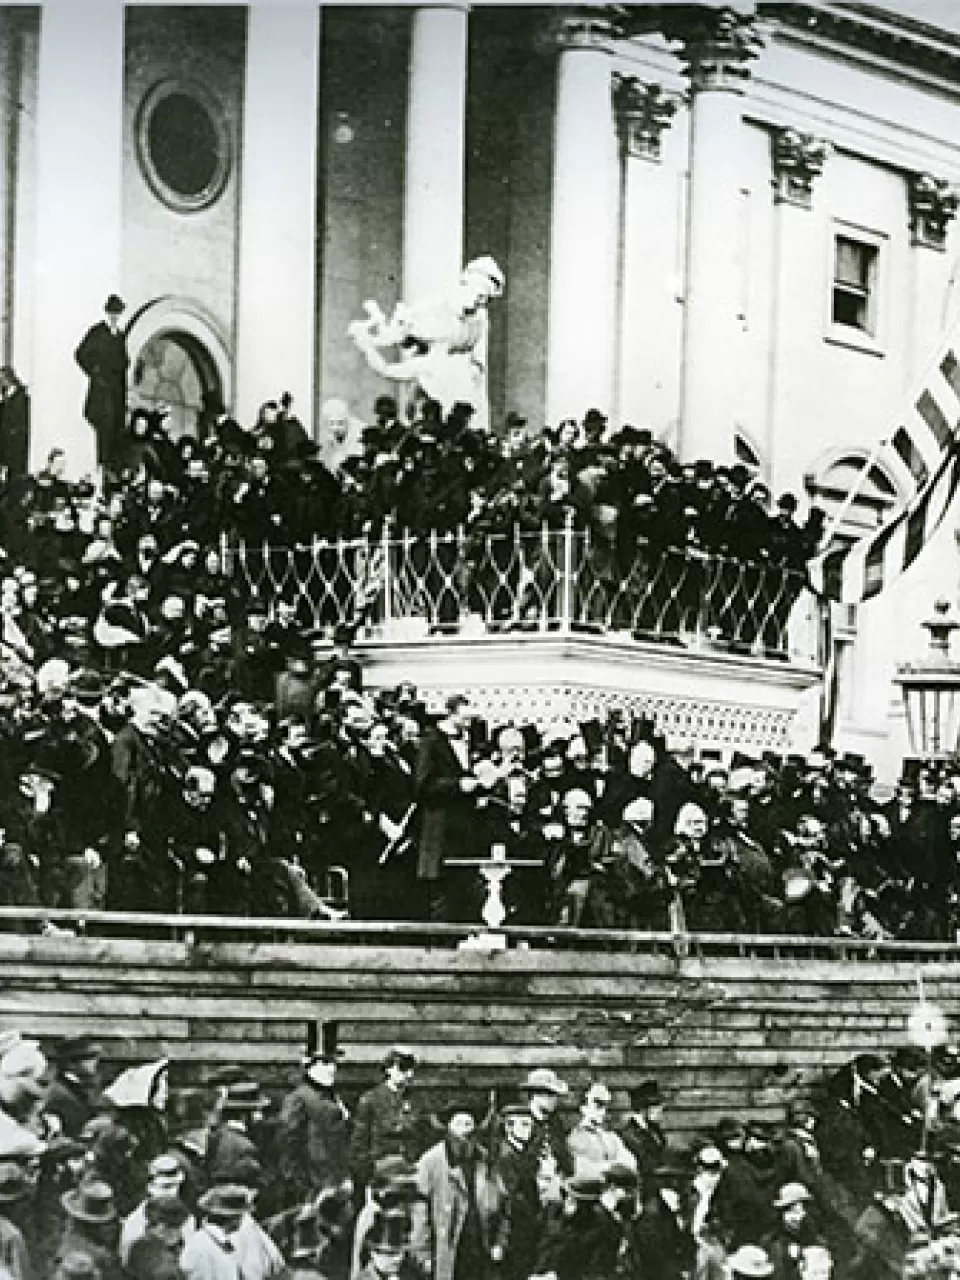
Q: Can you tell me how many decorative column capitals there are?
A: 5